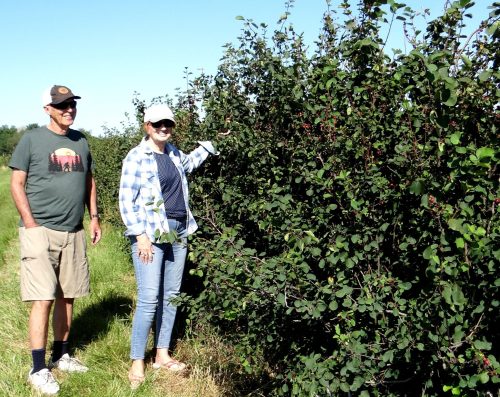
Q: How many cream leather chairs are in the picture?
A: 0